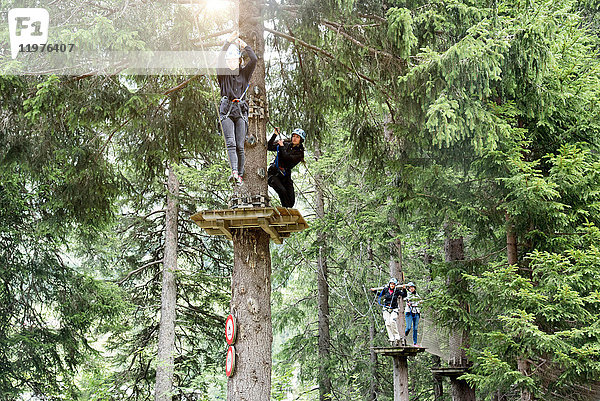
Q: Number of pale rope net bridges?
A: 1